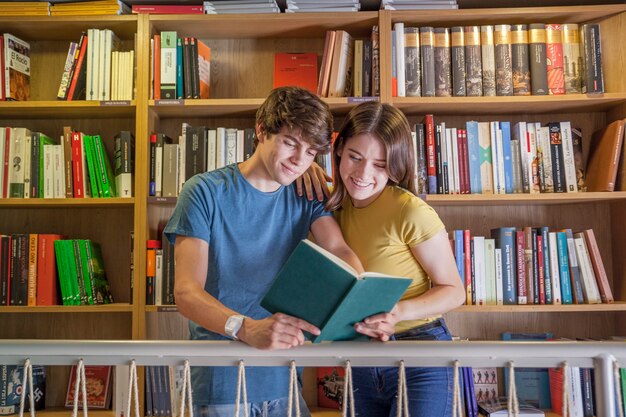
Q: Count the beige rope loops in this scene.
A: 12